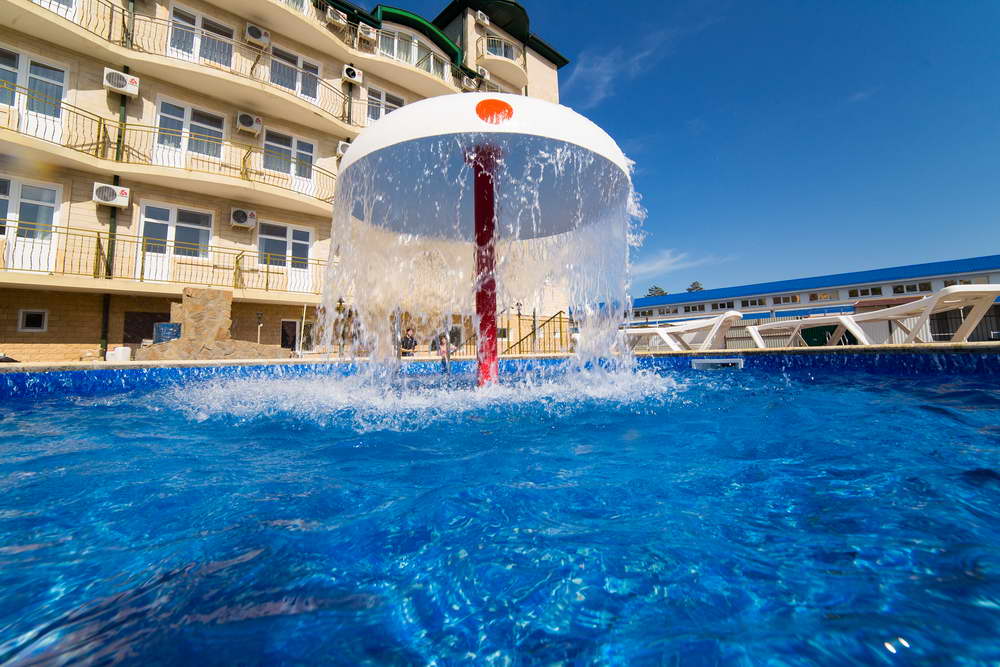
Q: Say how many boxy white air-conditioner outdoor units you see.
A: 12